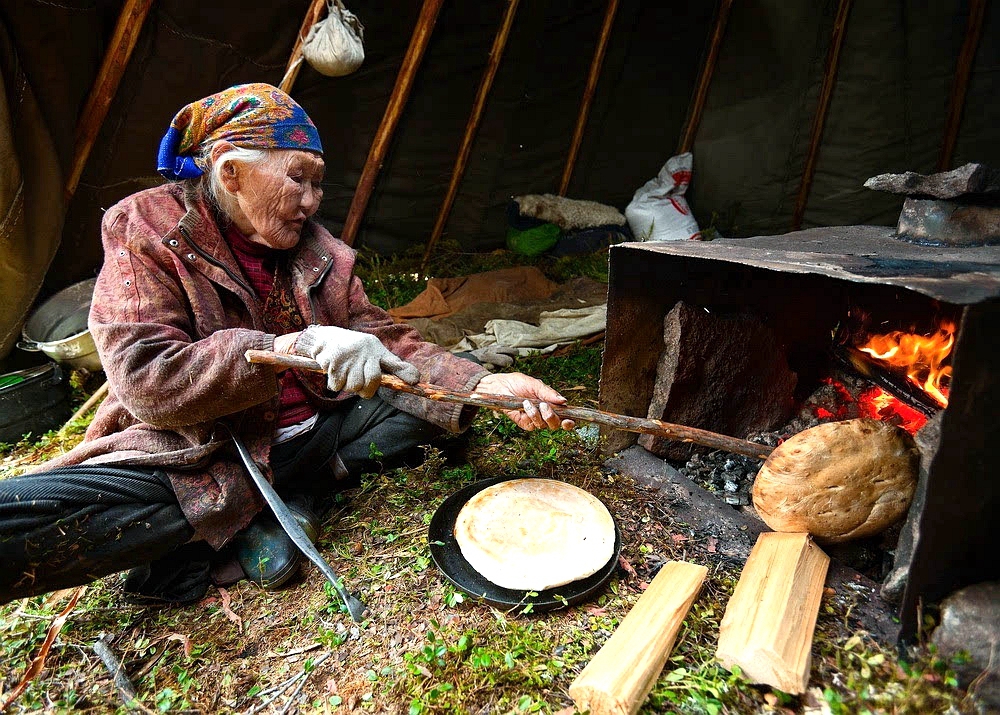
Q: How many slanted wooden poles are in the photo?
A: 8